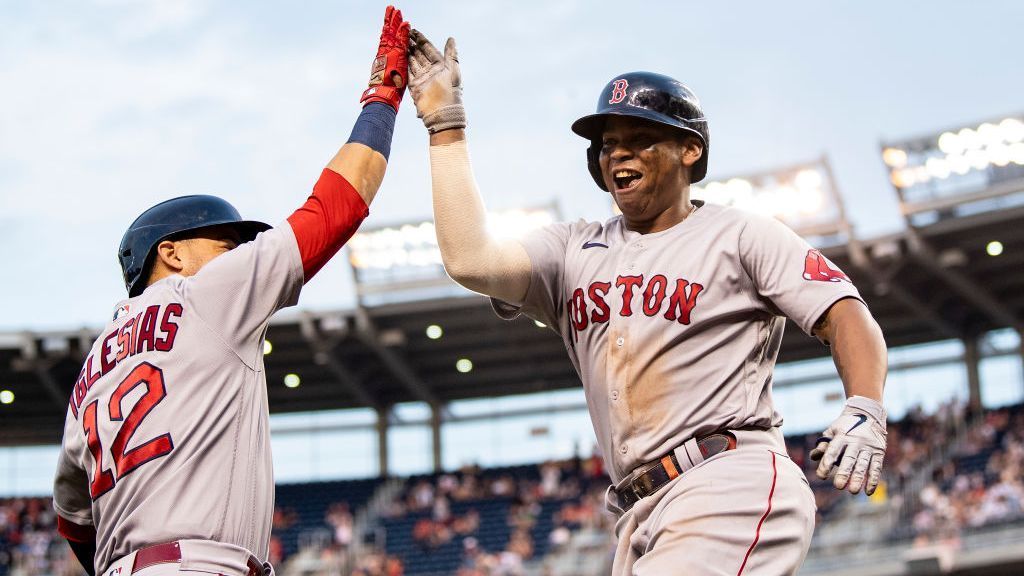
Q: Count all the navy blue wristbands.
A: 1